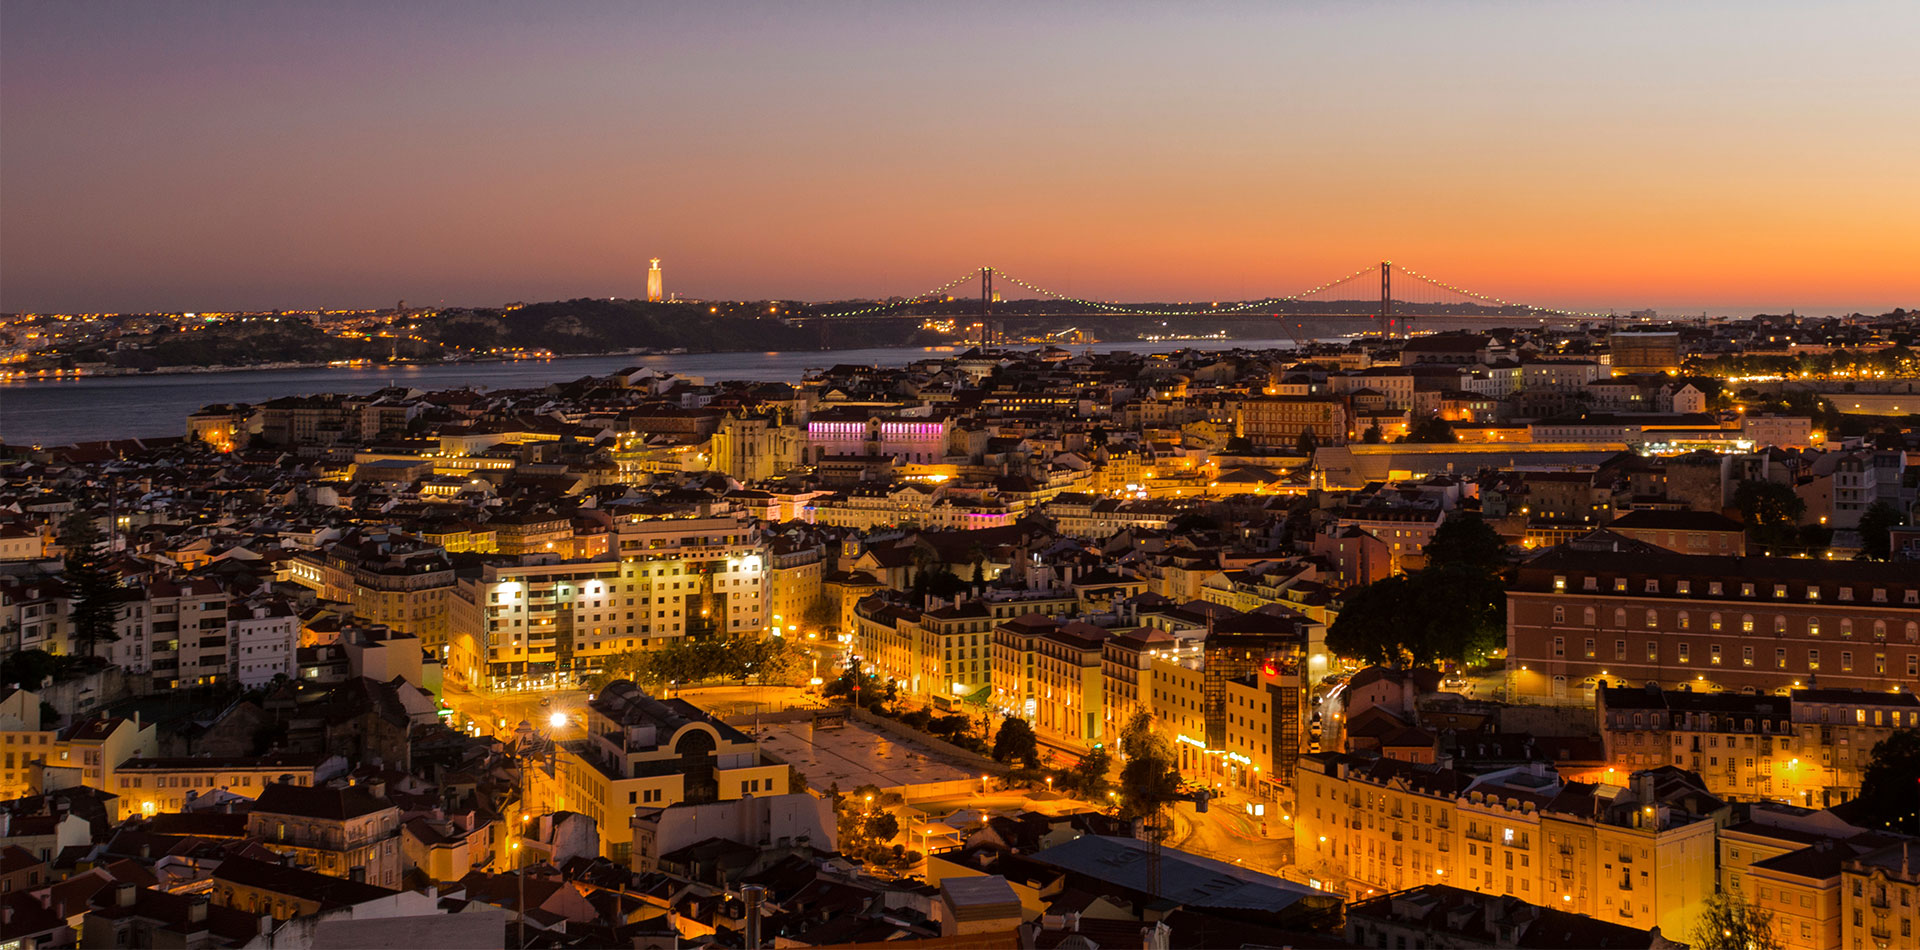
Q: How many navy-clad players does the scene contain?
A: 0